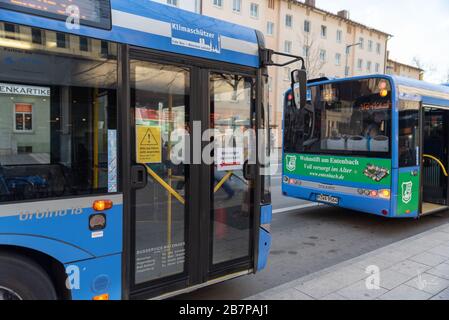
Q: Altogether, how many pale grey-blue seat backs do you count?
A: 3